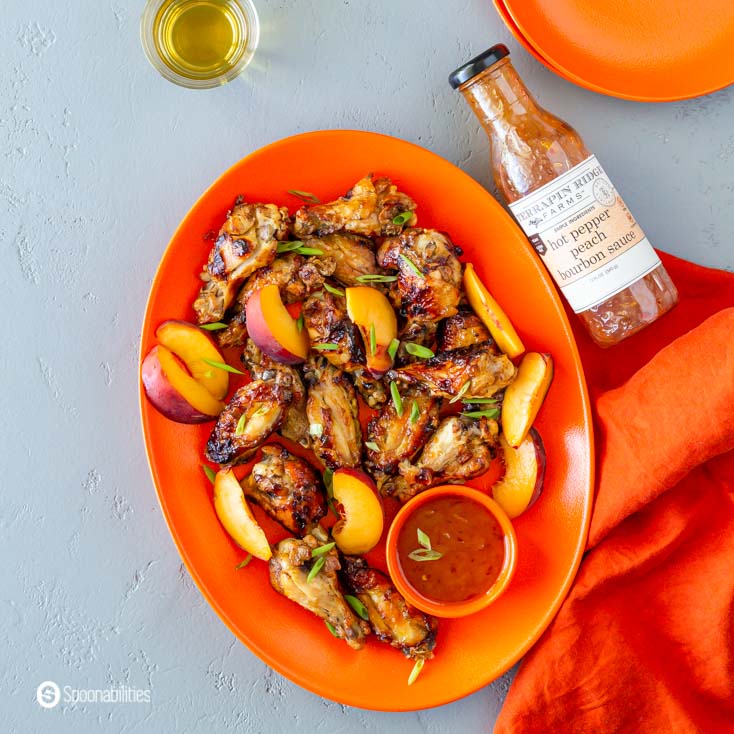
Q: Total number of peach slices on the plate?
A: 9